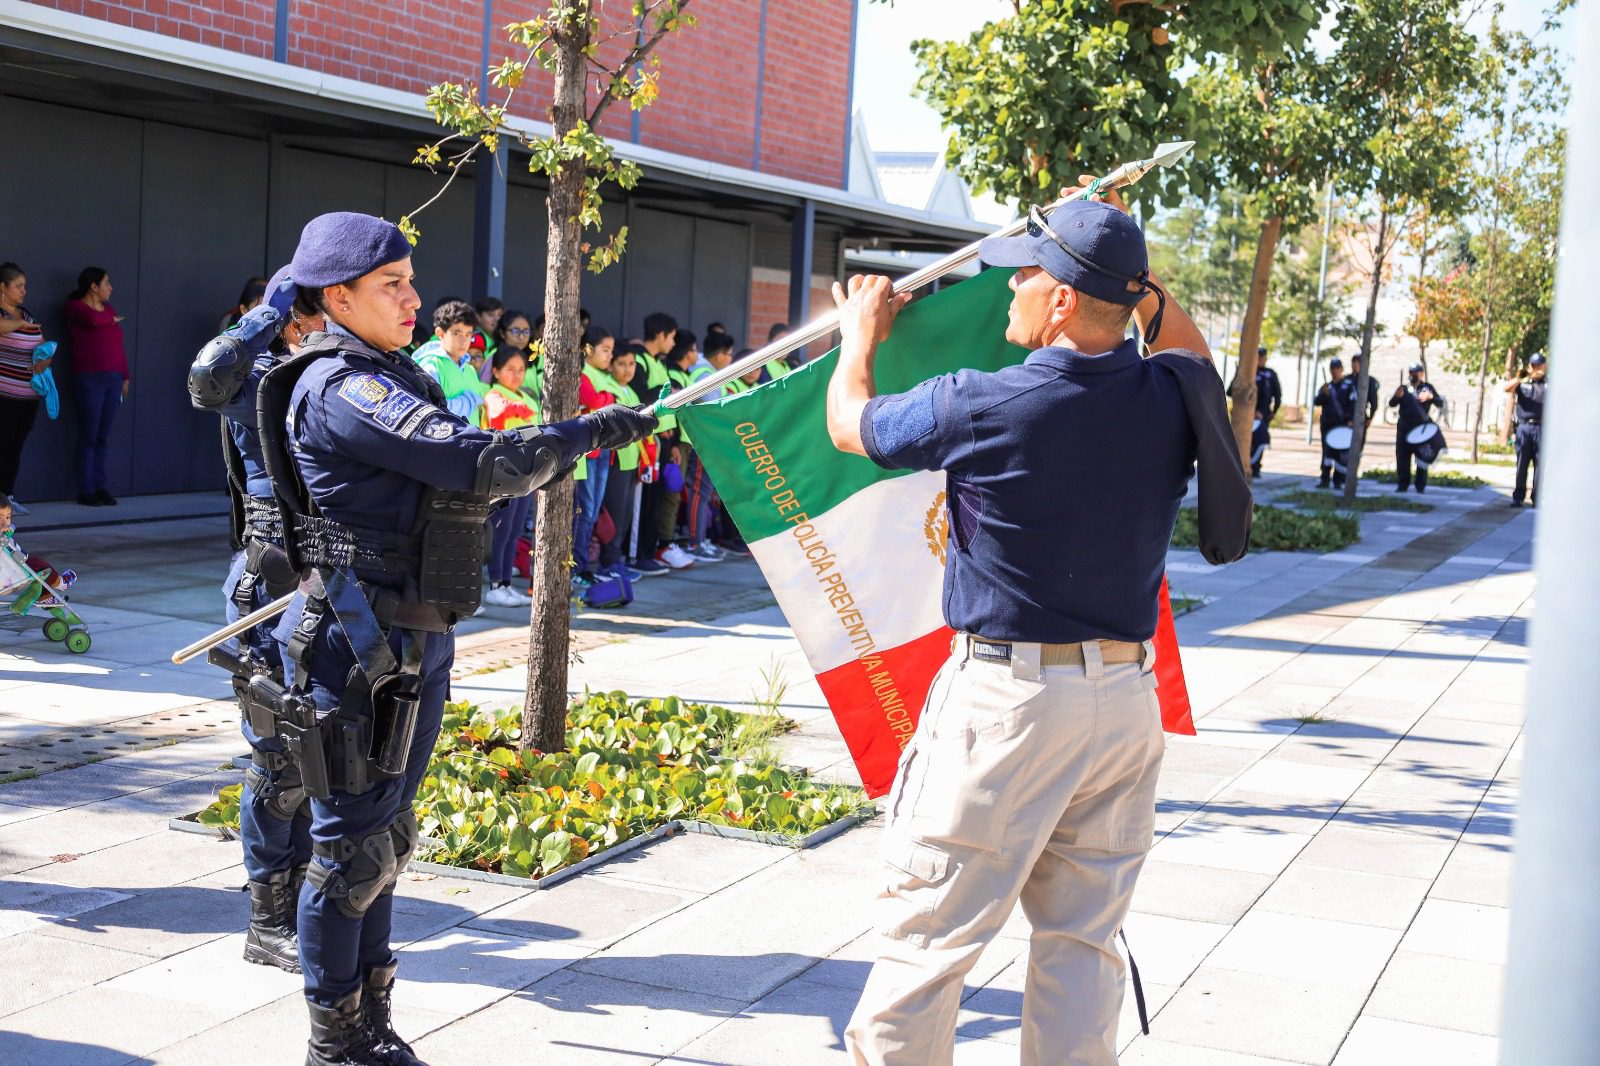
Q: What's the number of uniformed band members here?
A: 5